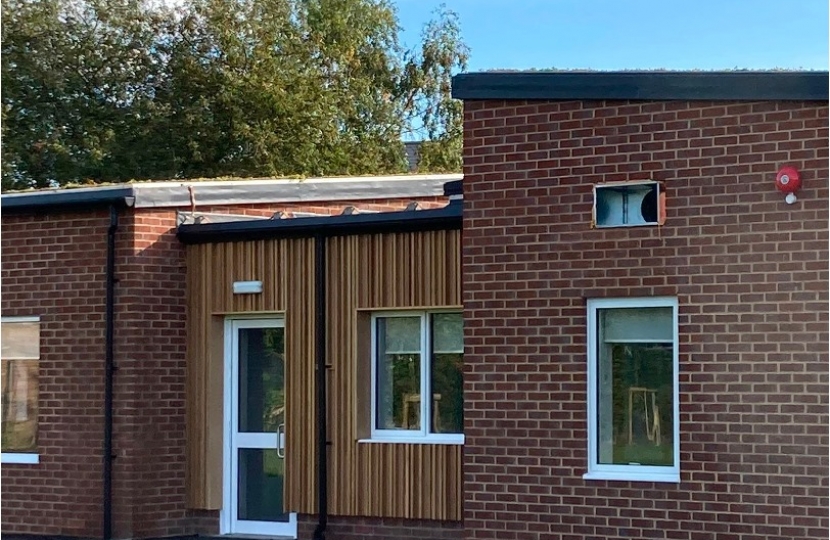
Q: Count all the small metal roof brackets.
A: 4